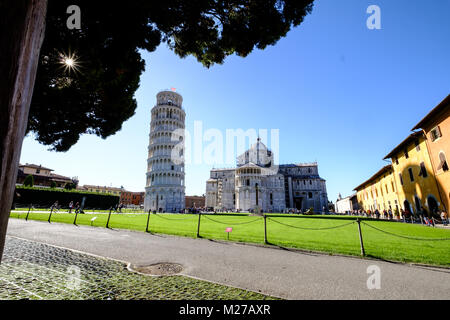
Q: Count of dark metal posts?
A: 8